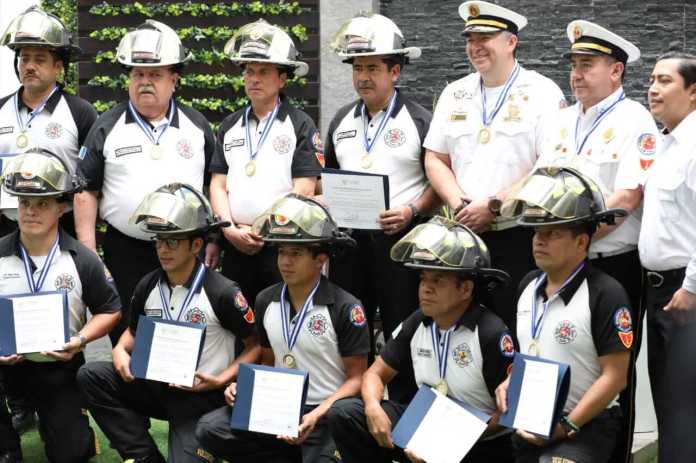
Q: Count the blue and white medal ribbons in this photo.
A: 11